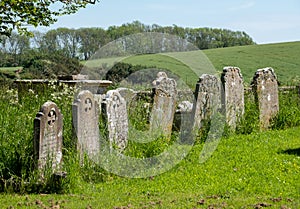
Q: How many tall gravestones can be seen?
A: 7